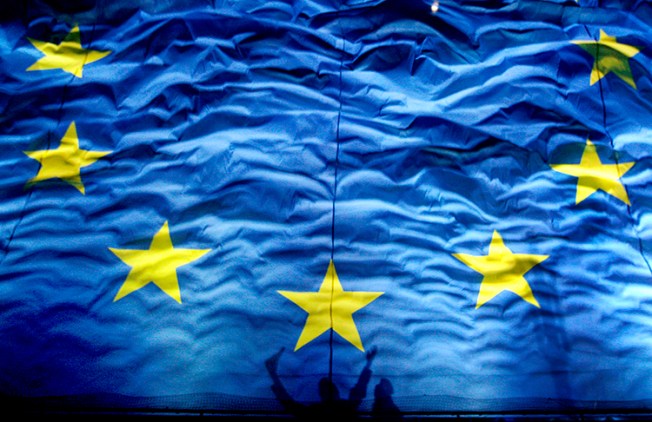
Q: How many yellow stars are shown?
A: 7